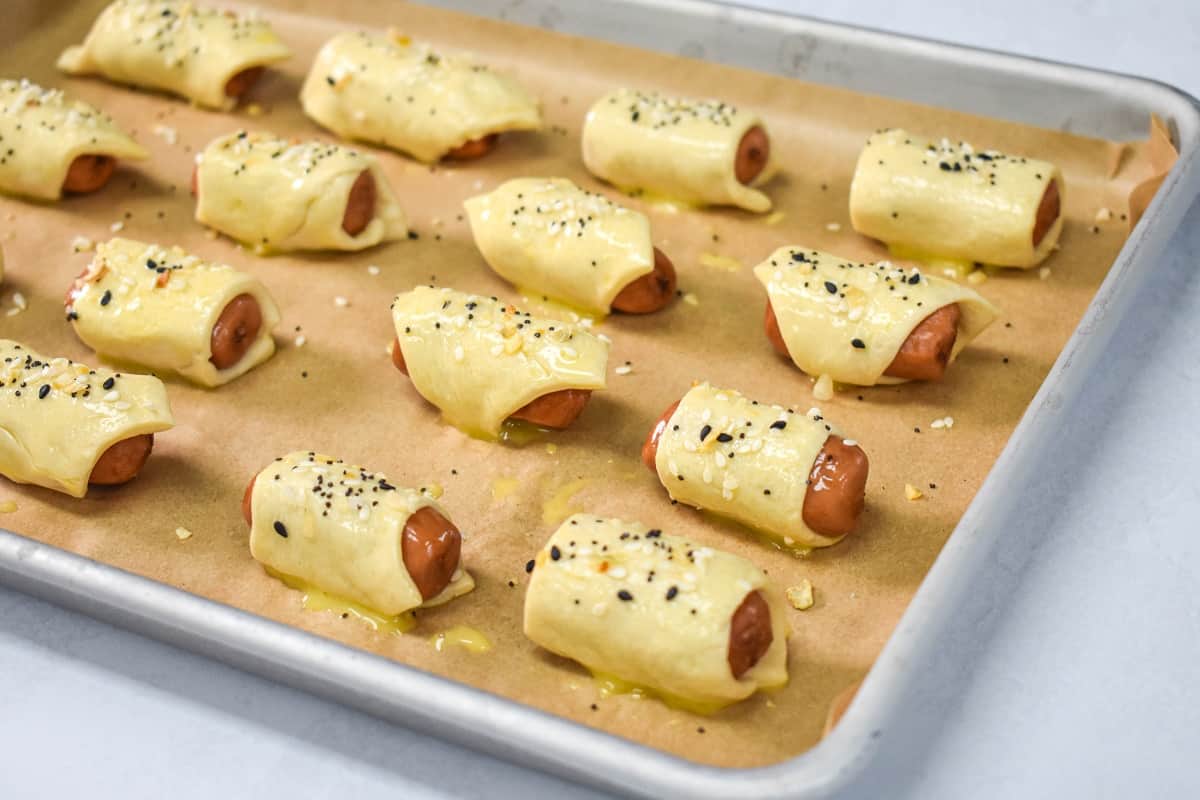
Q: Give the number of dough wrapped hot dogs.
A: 14